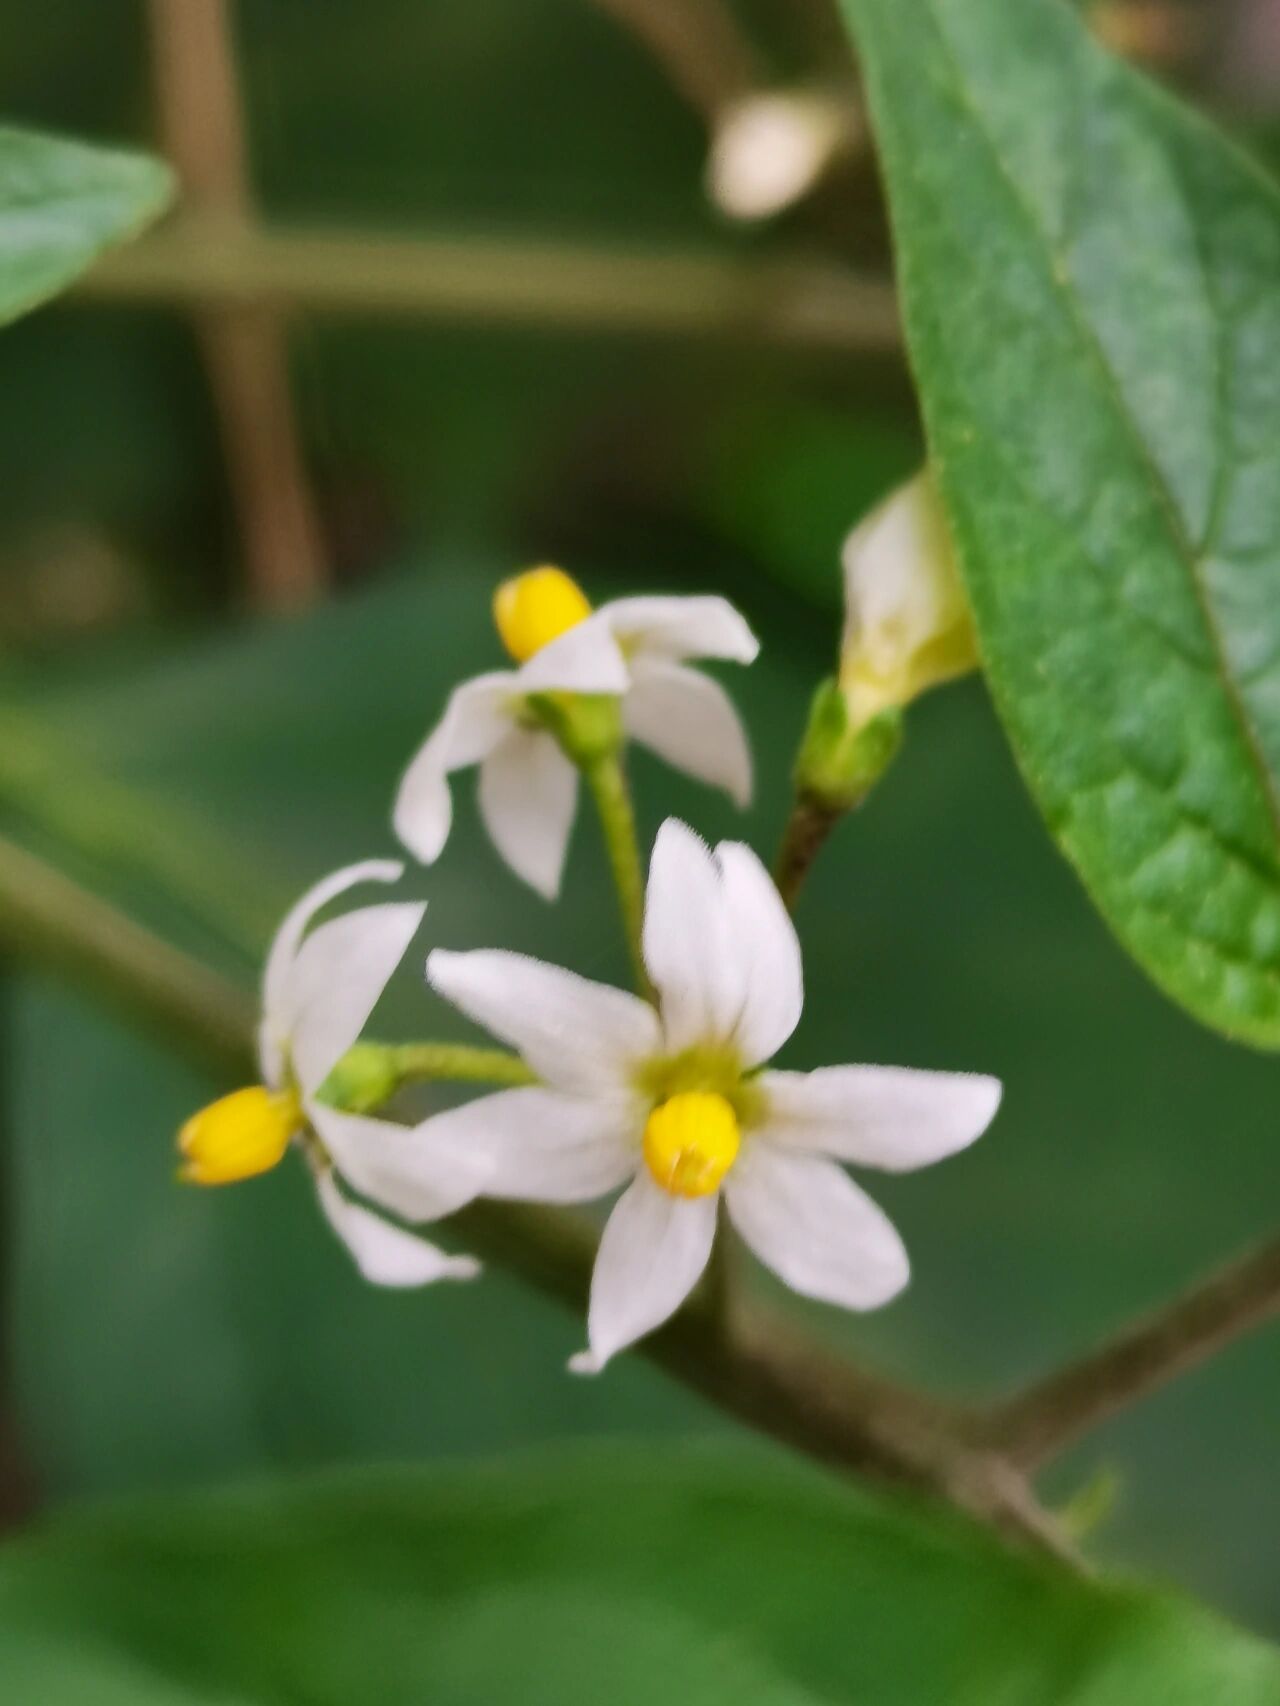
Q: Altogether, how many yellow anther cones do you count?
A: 3